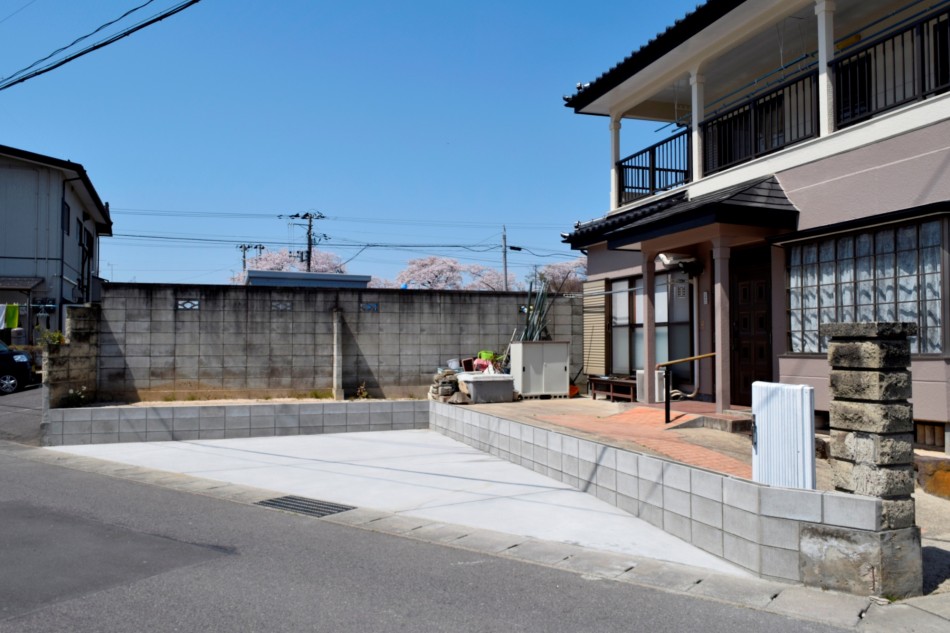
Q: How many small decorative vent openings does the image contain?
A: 4